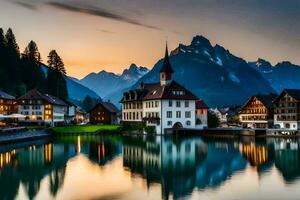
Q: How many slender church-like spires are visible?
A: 1